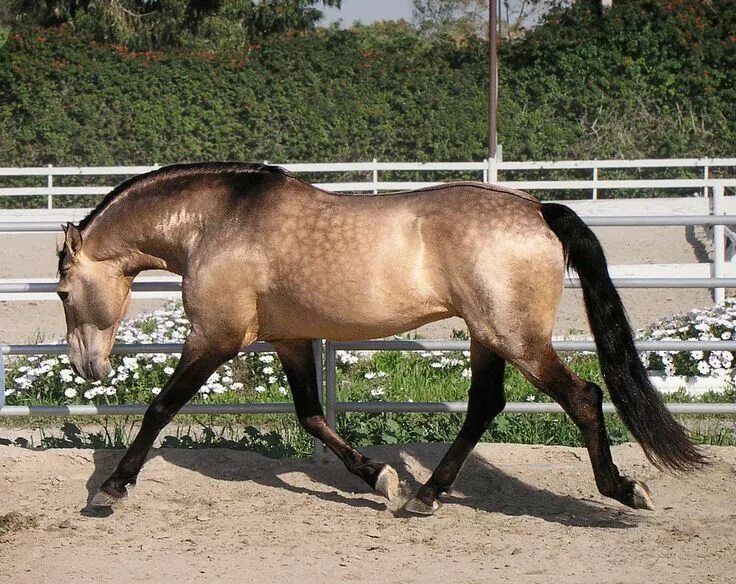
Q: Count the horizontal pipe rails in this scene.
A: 4